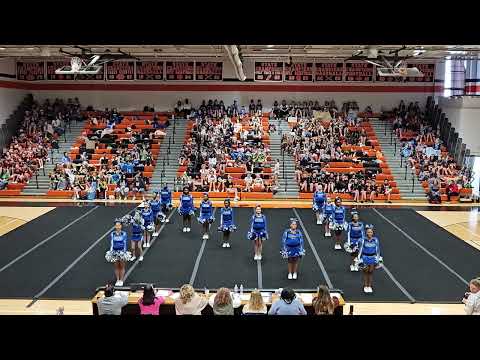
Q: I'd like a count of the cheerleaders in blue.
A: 15